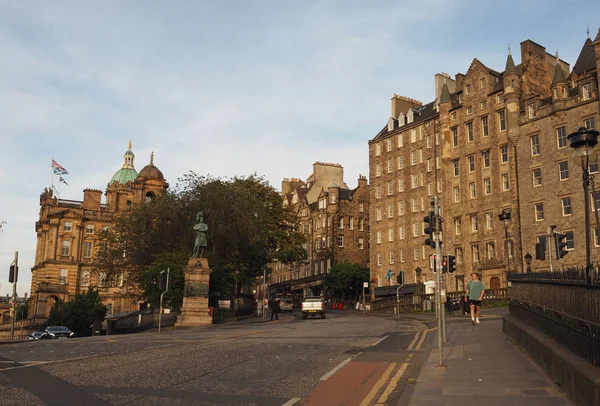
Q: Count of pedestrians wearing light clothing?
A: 1